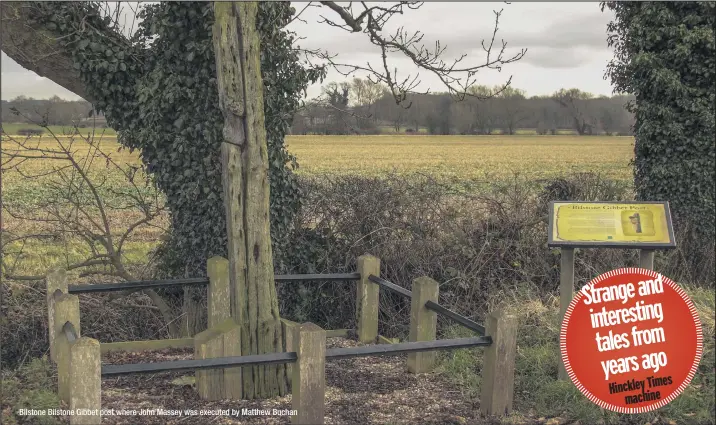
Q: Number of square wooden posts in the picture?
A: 8